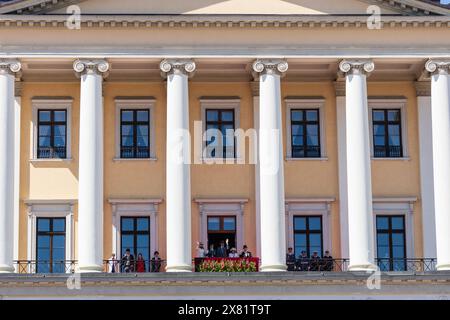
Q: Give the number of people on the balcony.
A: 13